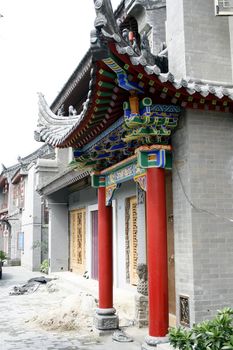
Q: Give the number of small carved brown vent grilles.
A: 1